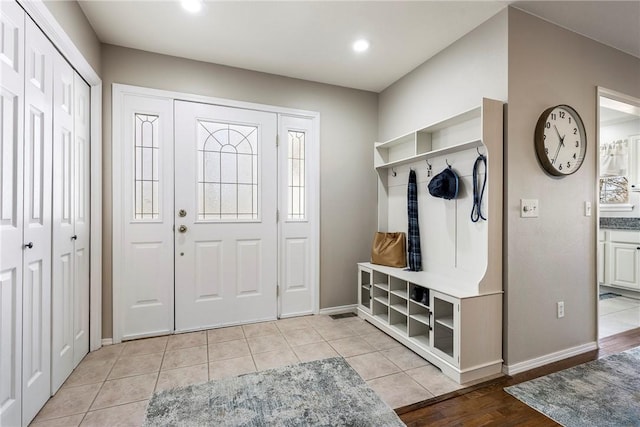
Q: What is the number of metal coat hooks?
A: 5